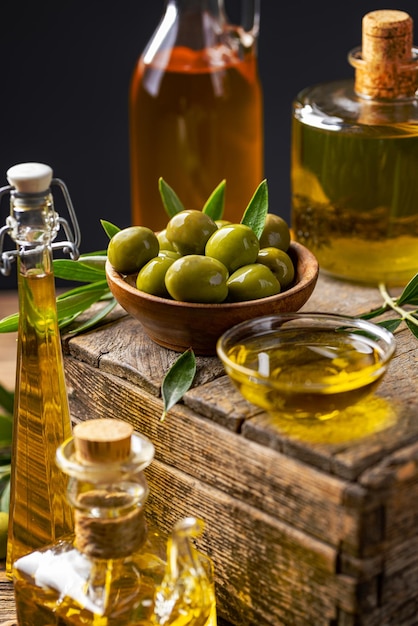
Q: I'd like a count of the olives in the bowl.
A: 11